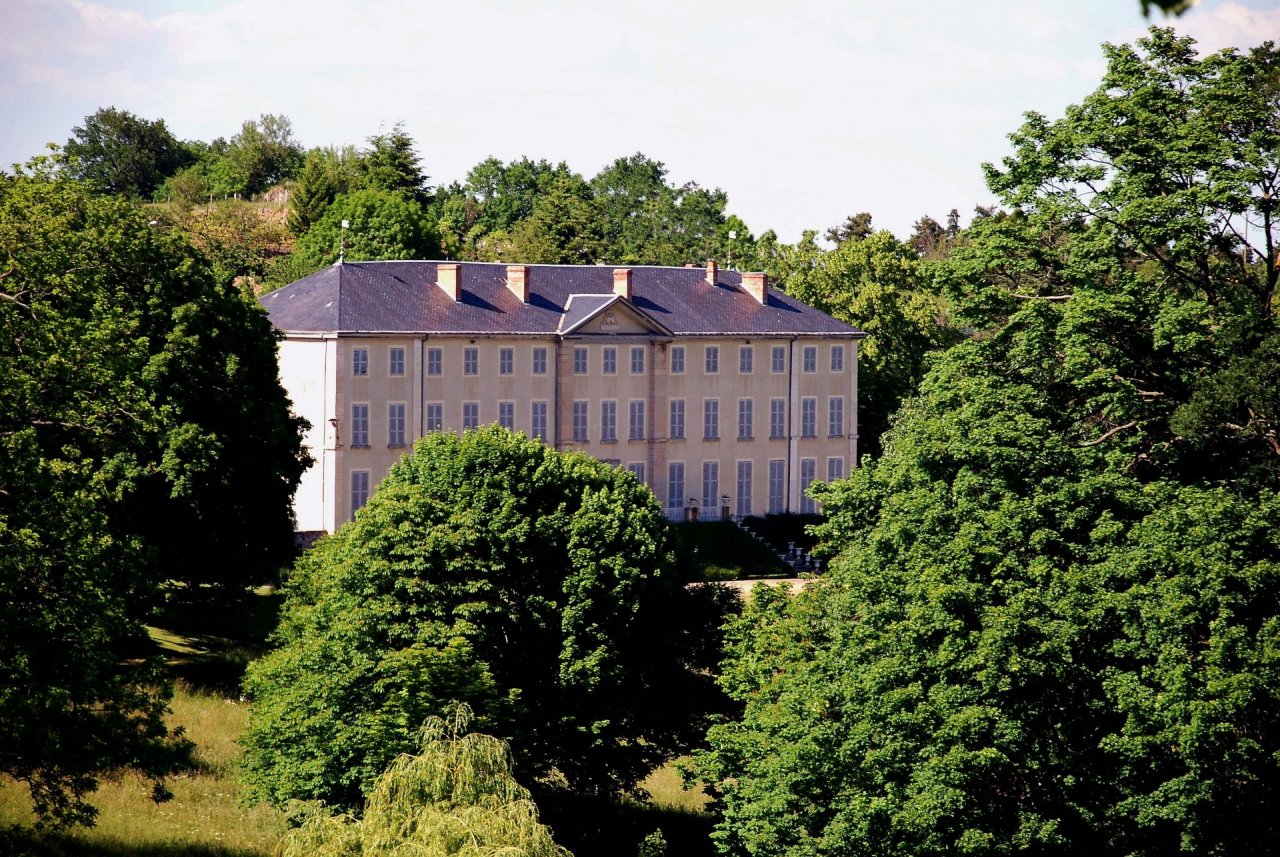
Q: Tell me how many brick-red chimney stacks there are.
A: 5